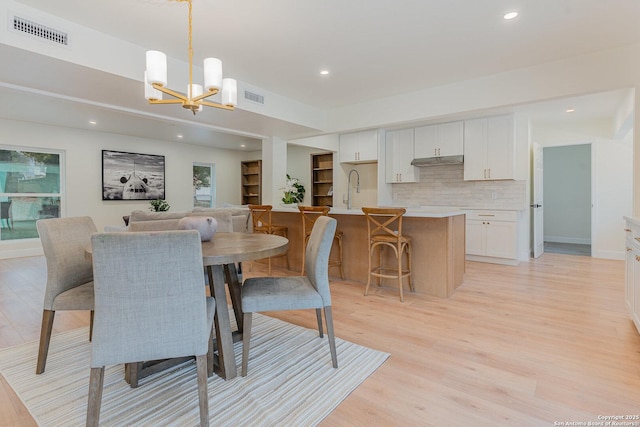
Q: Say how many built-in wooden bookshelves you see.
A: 2